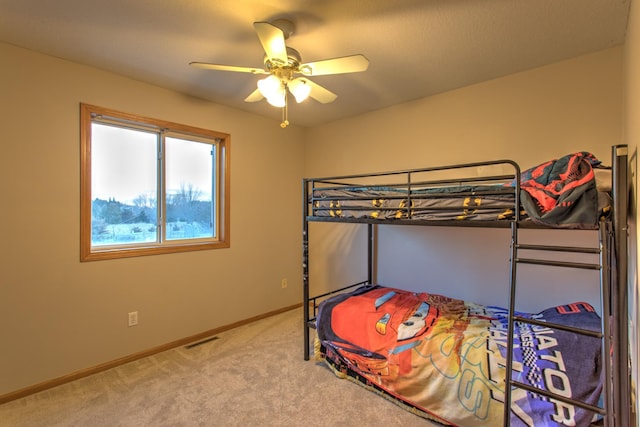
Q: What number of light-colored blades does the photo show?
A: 5